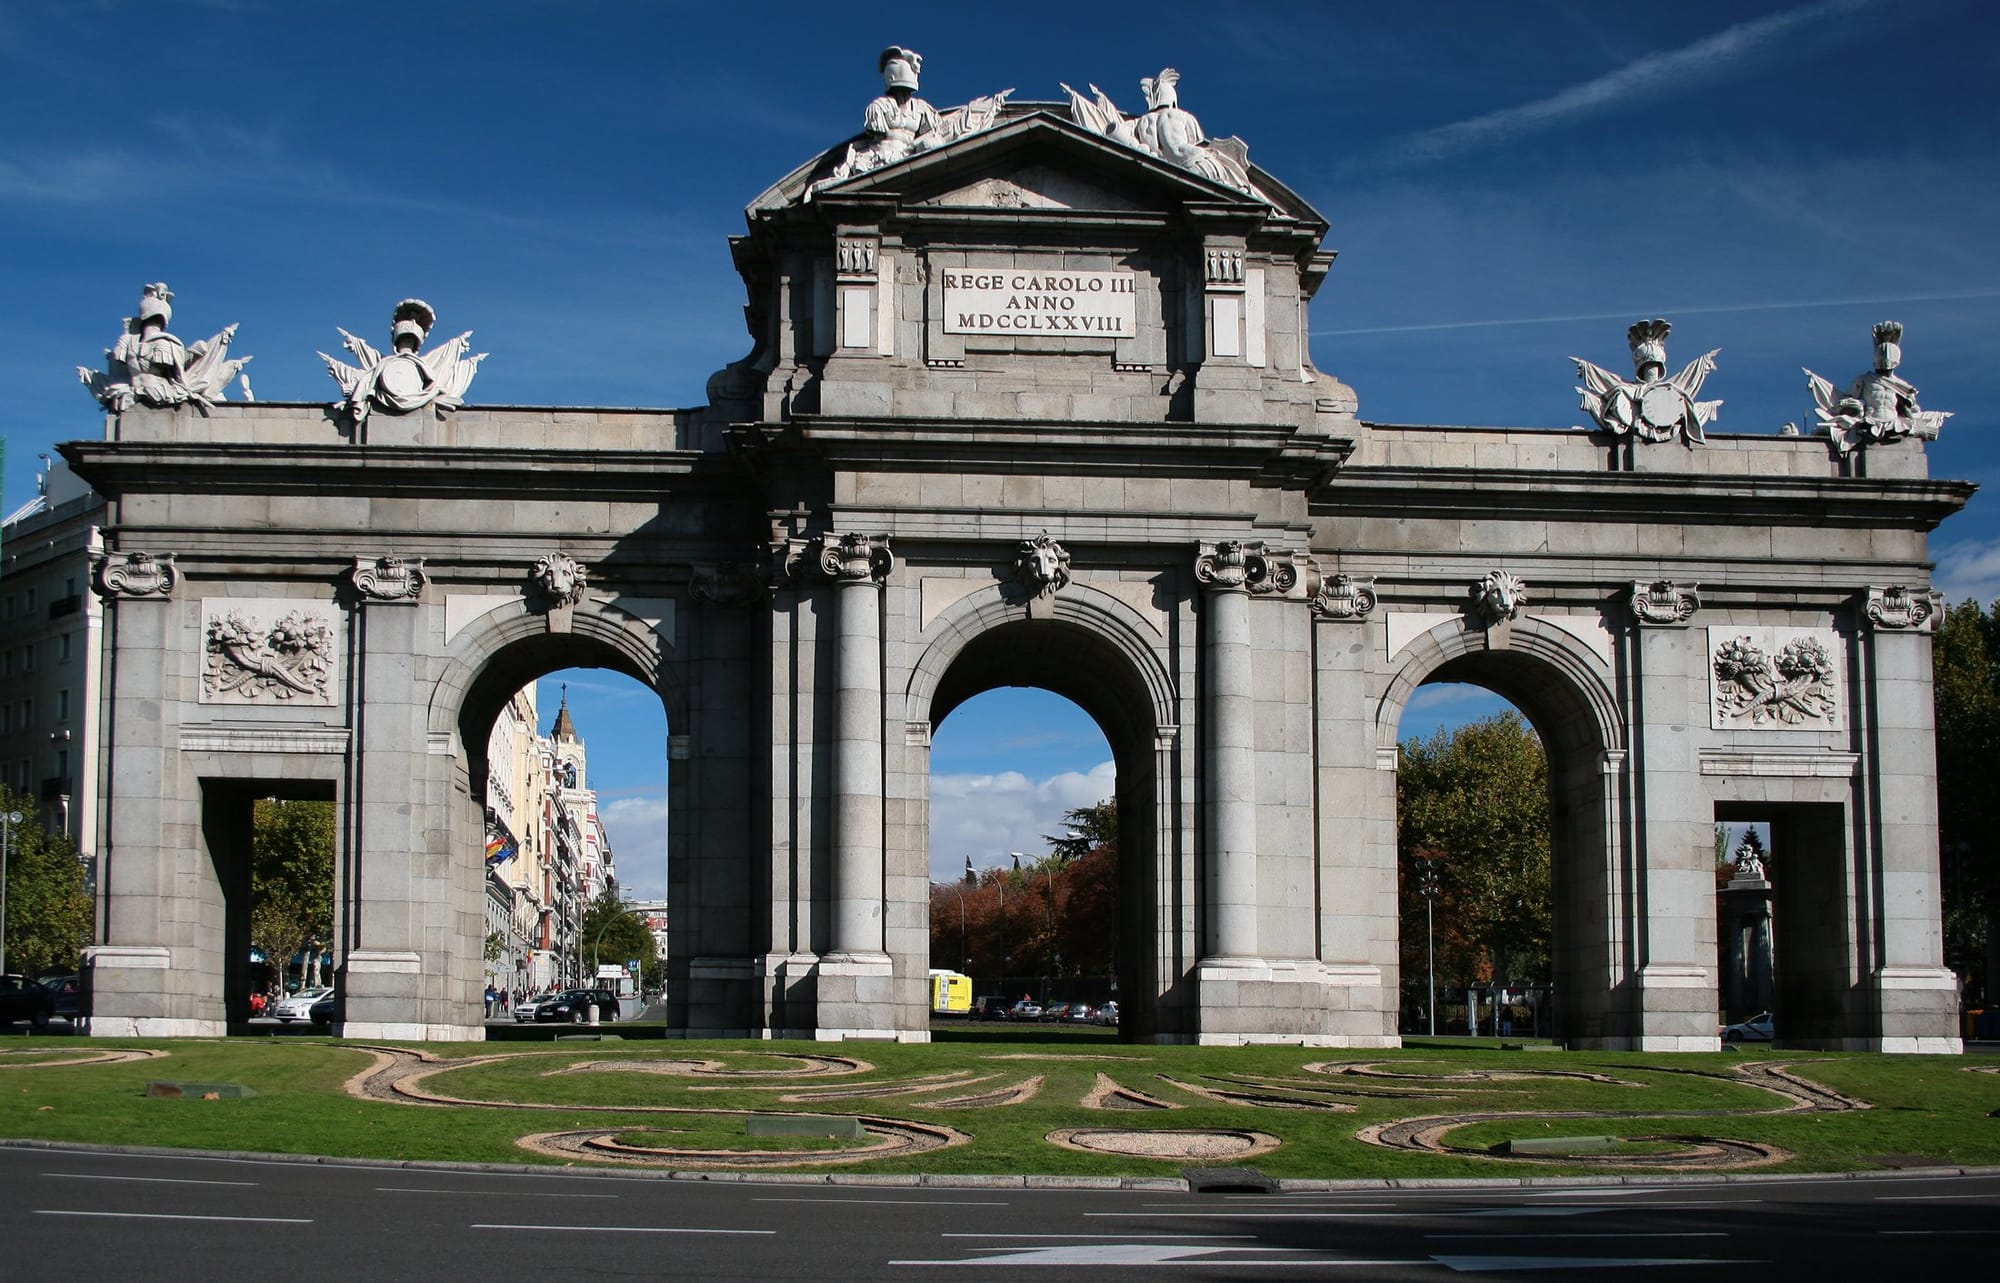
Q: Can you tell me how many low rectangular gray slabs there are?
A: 3